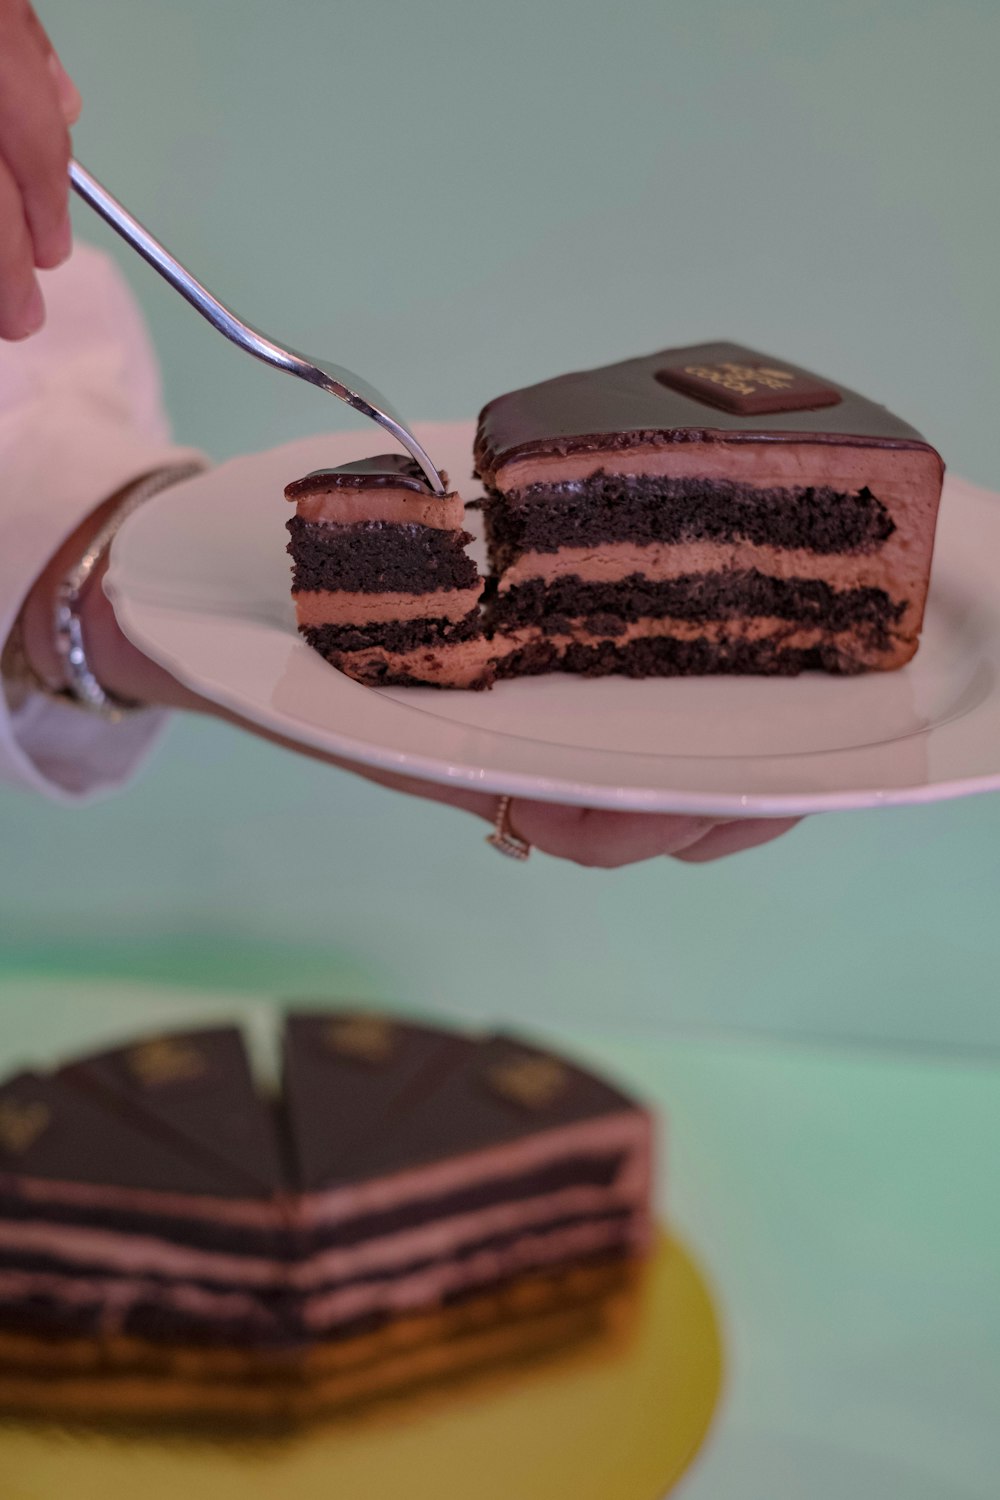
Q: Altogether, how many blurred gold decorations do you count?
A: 4